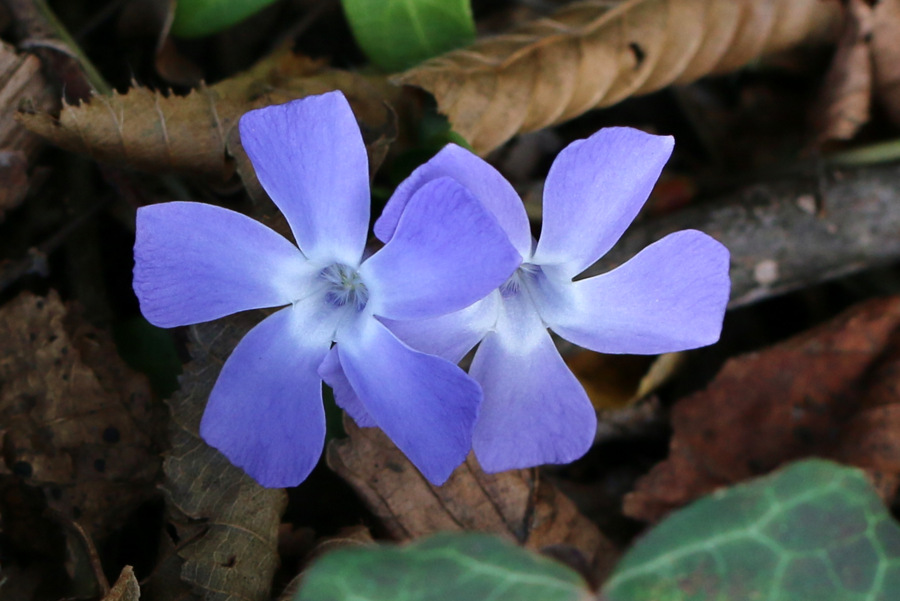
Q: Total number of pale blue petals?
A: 10